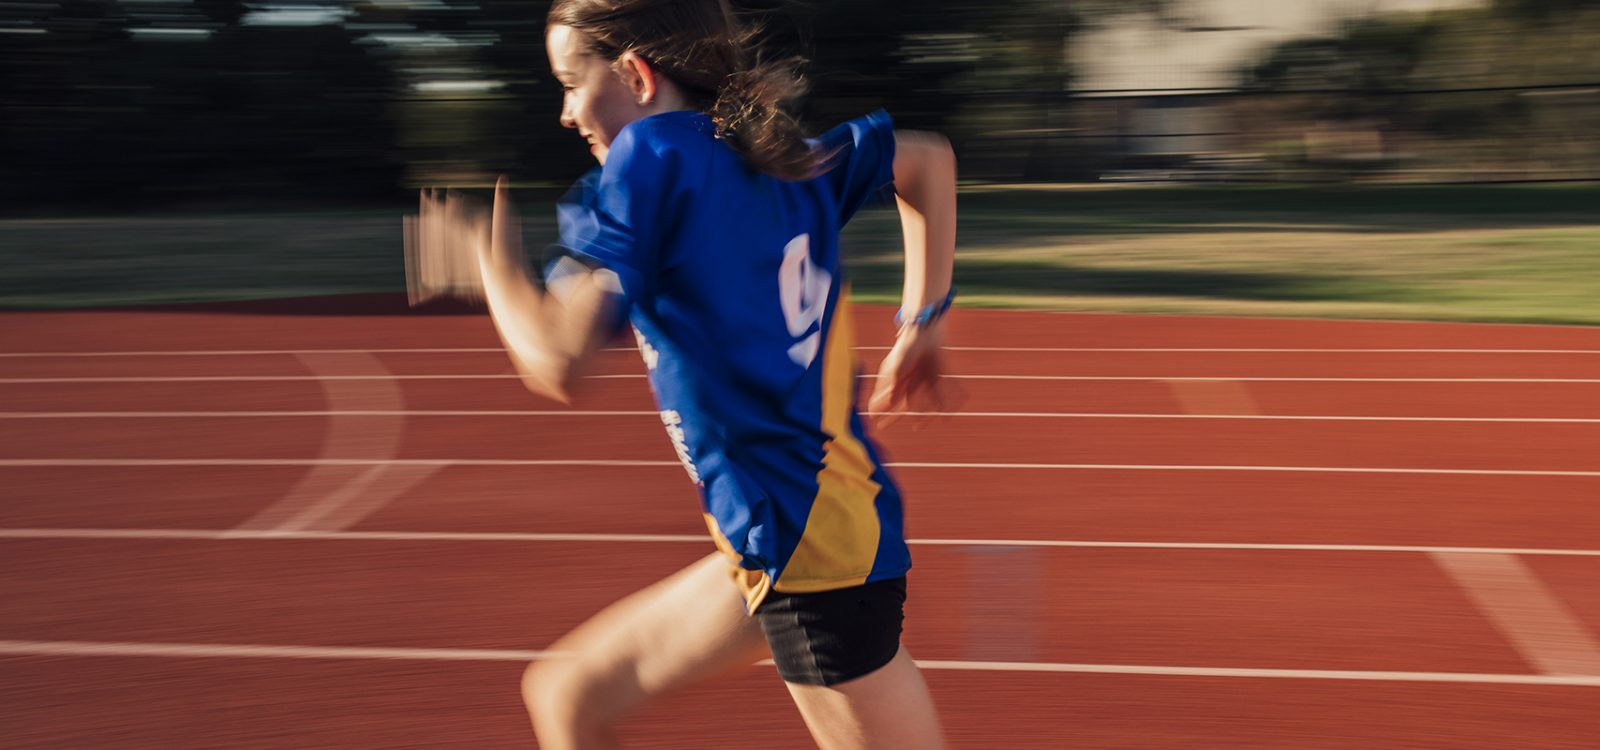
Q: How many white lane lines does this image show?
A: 6